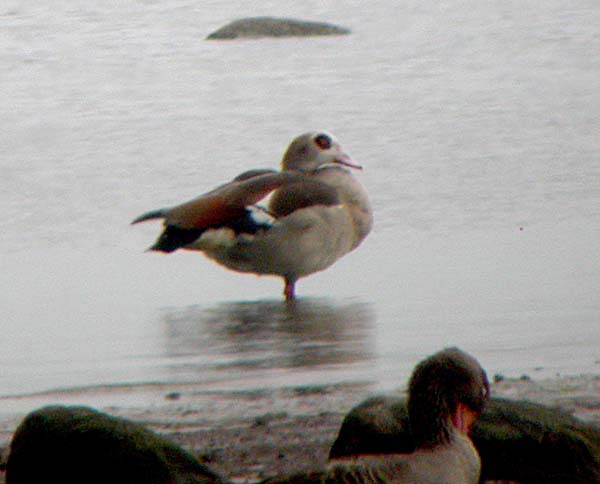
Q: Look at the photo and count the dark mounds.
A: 3